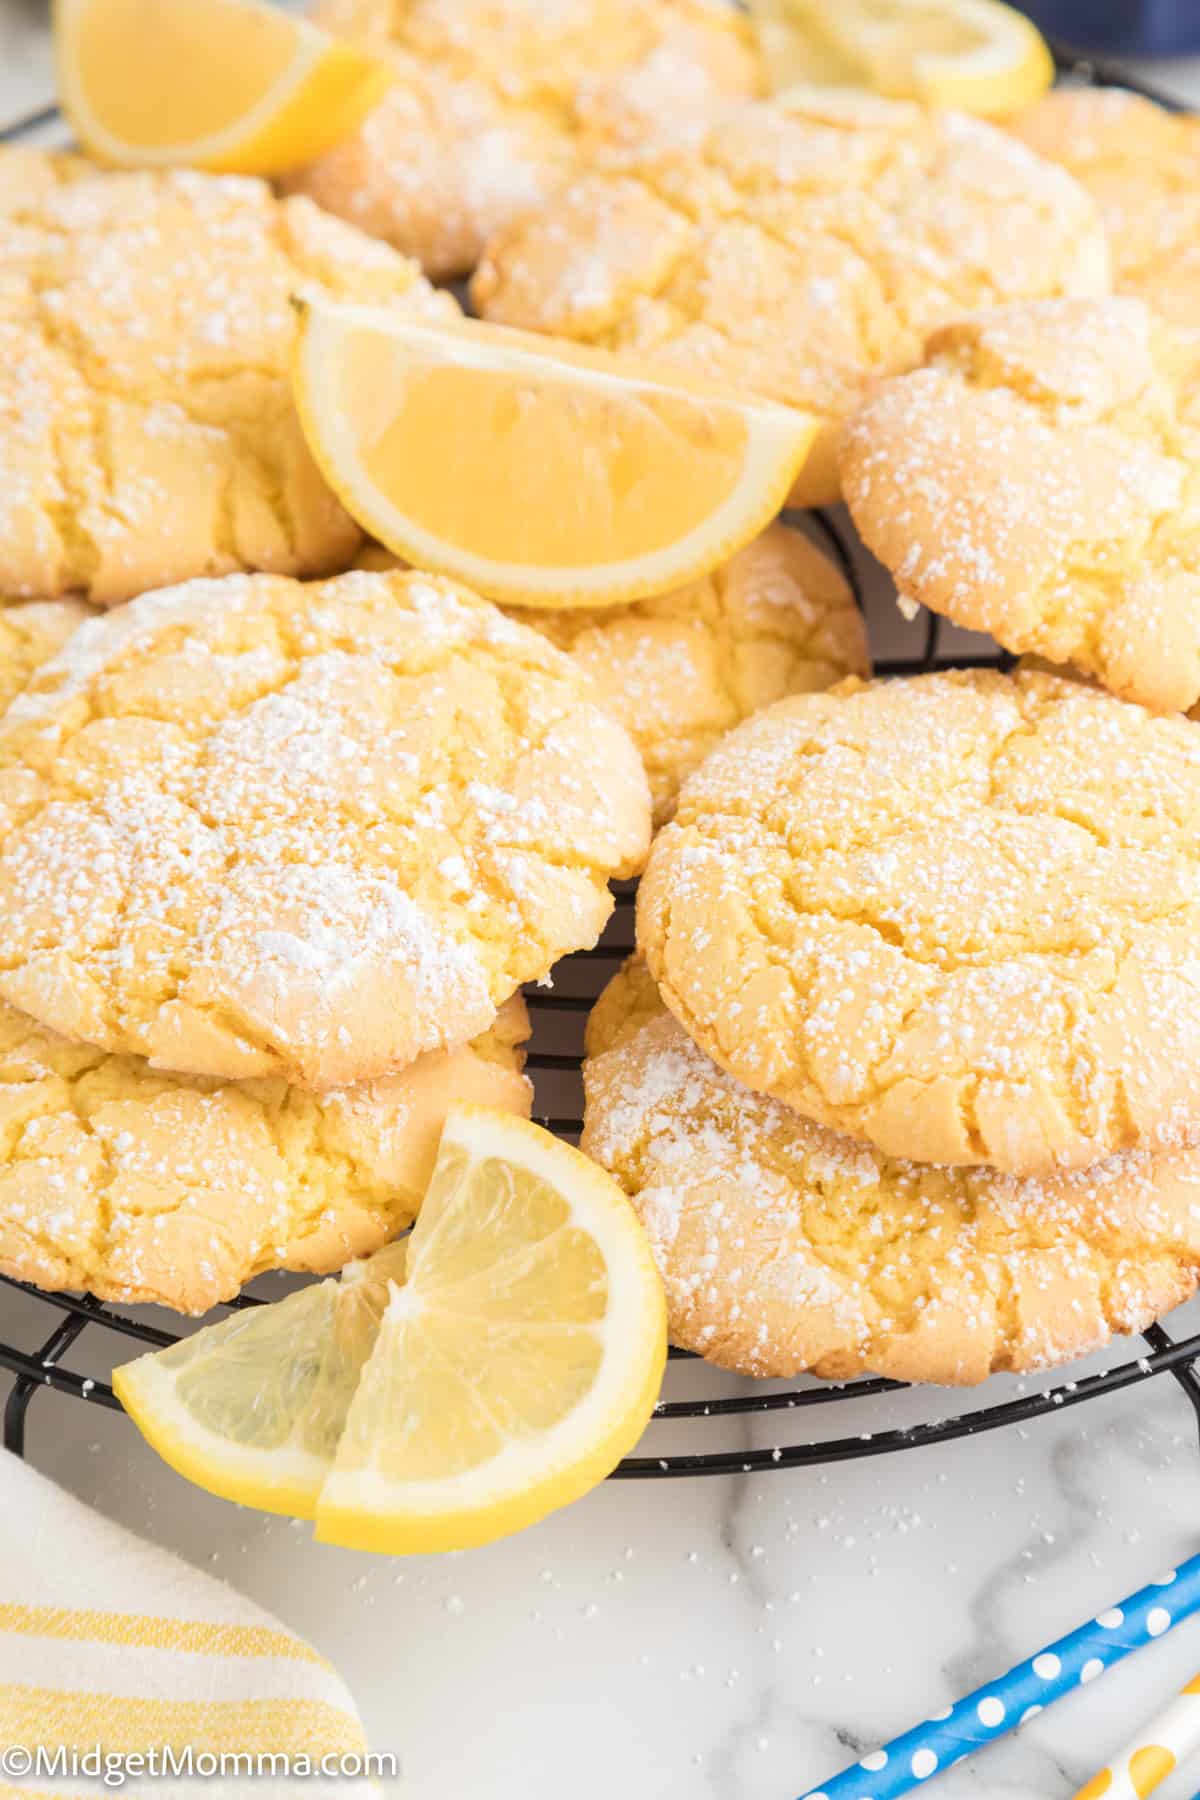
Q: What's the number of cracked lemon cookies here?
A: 11